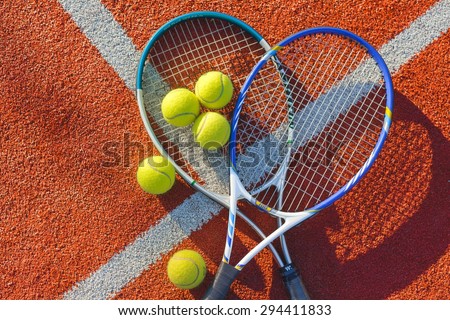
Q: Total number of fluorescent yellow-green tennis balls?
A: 5